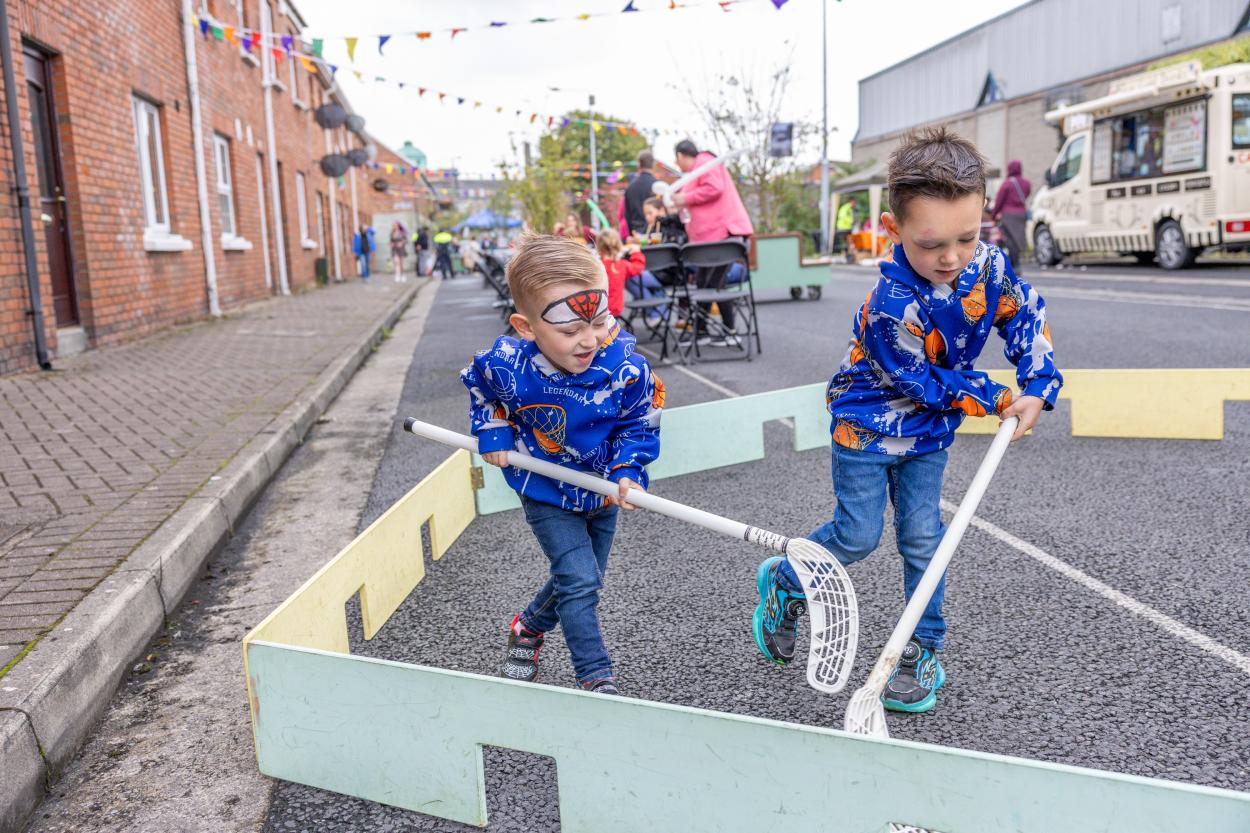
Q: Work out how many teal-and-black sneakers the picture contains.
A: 2